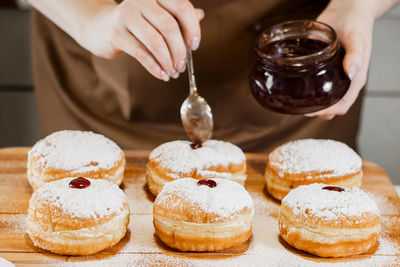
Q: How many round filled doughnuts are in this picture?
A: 6